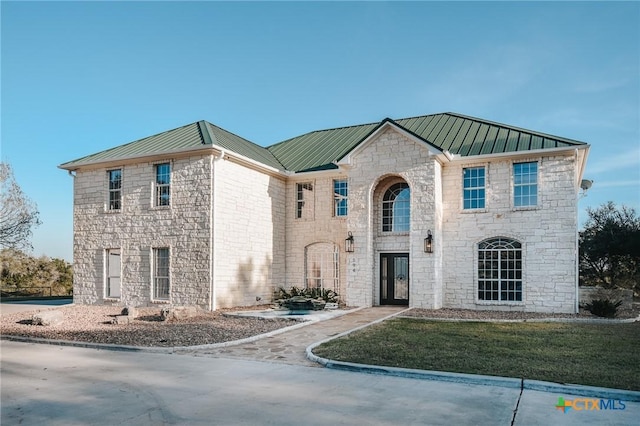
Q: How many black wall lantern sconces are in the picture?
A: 2